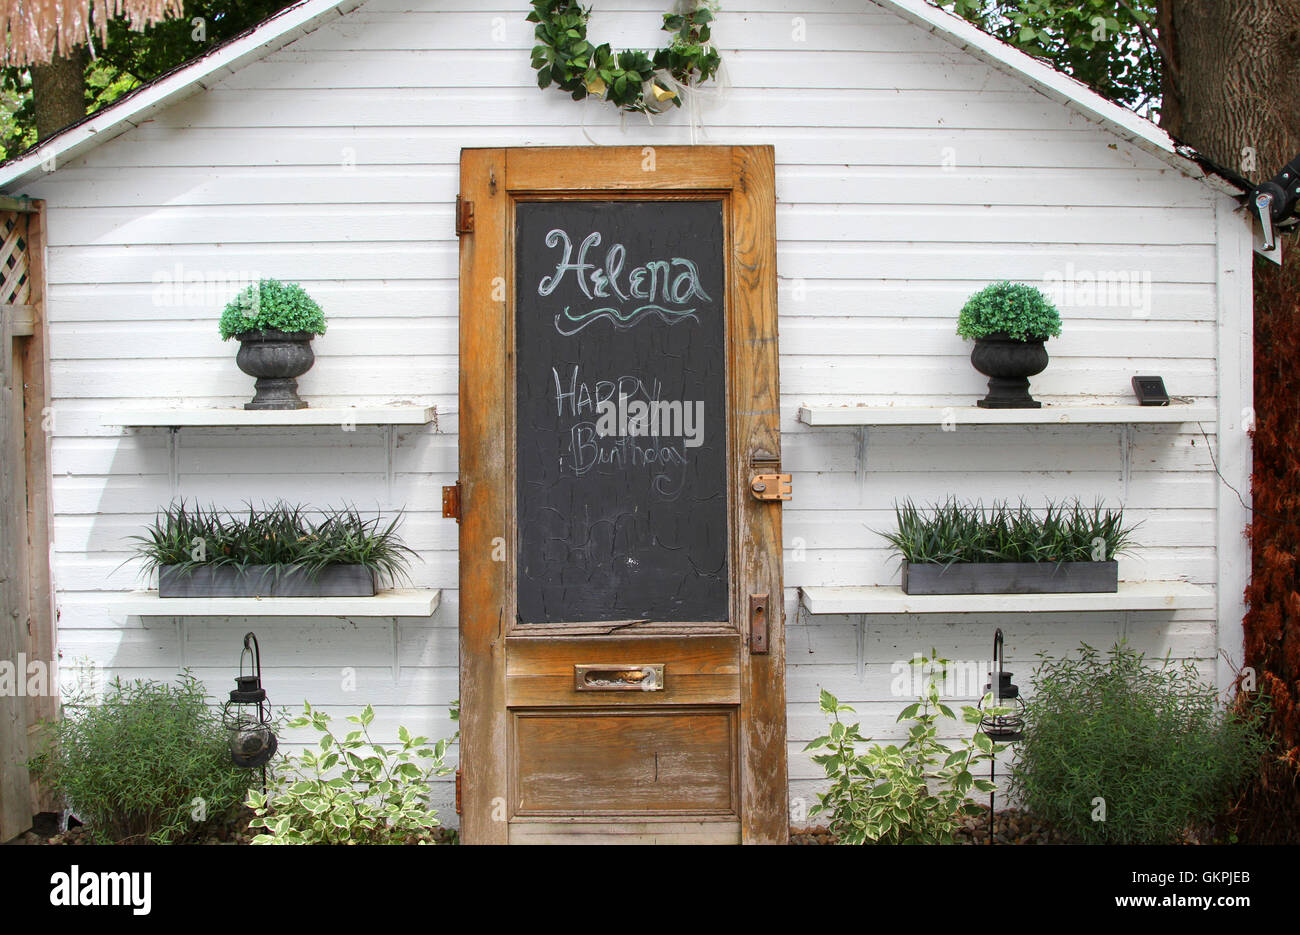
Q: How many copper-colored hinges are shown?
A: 3